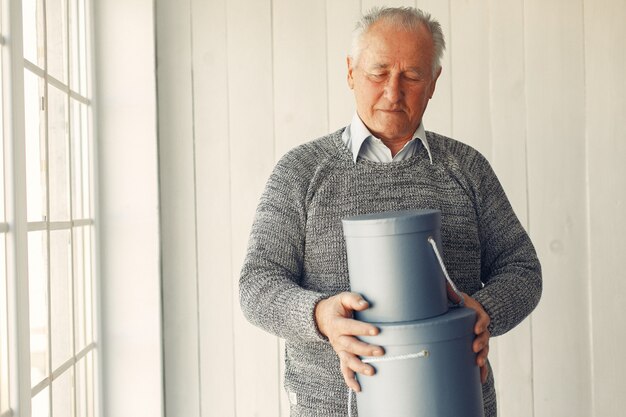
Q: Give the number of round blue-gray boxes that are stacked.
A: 2